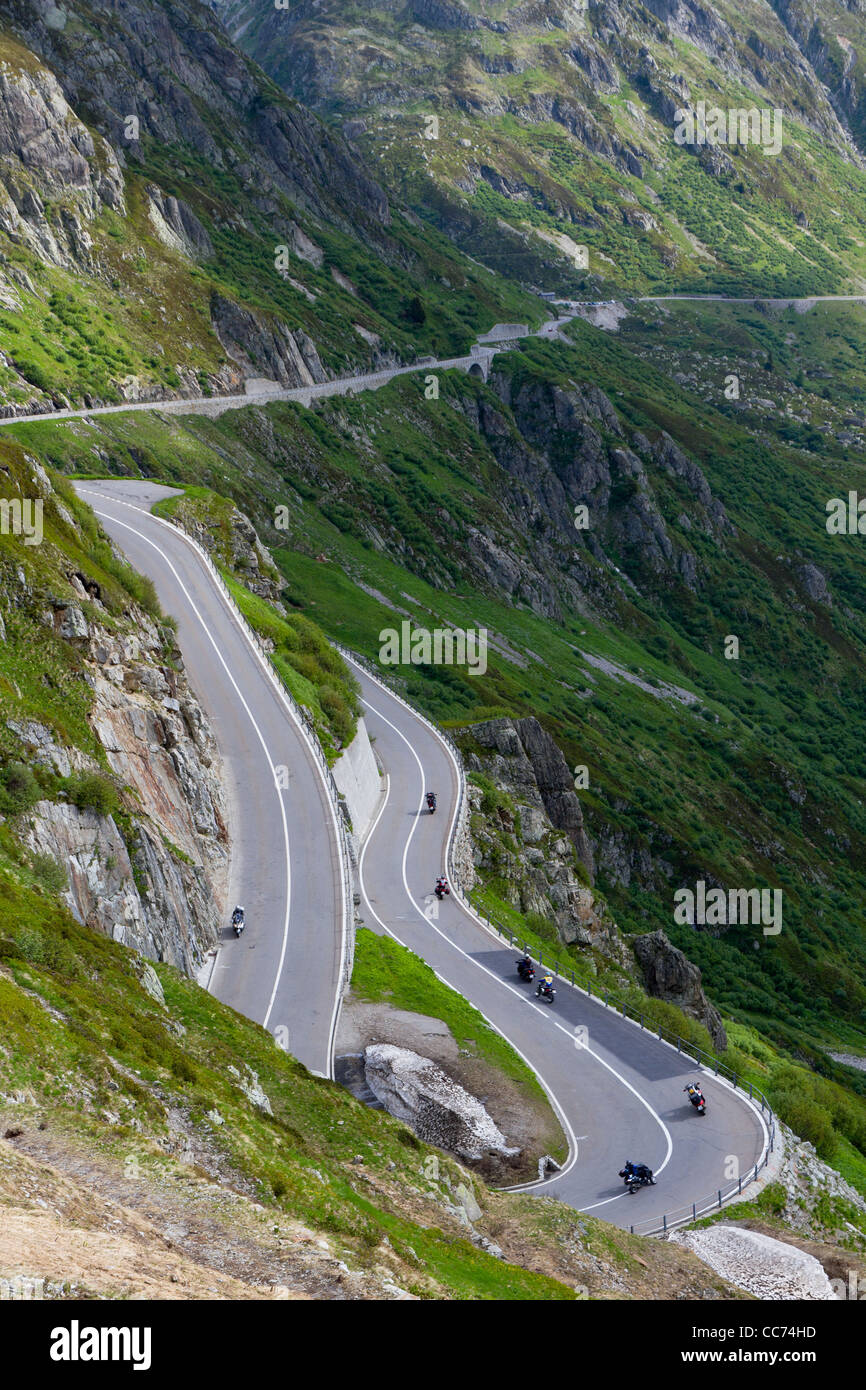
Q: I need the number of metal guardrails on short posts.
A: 2